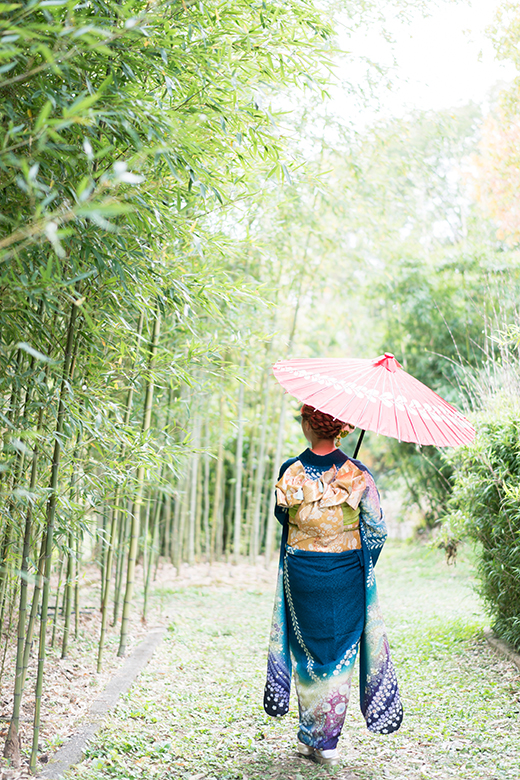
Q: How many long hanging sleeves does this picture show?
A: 2